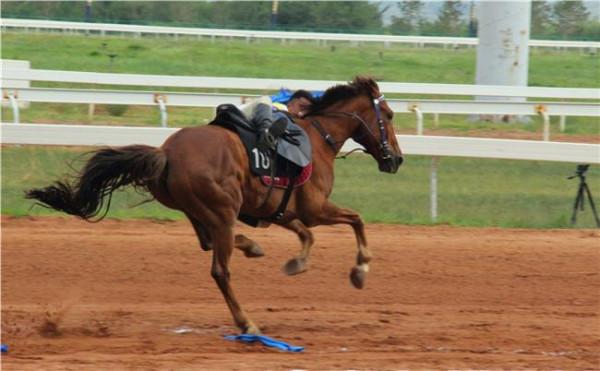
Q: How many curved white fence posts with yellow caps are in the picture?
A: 4